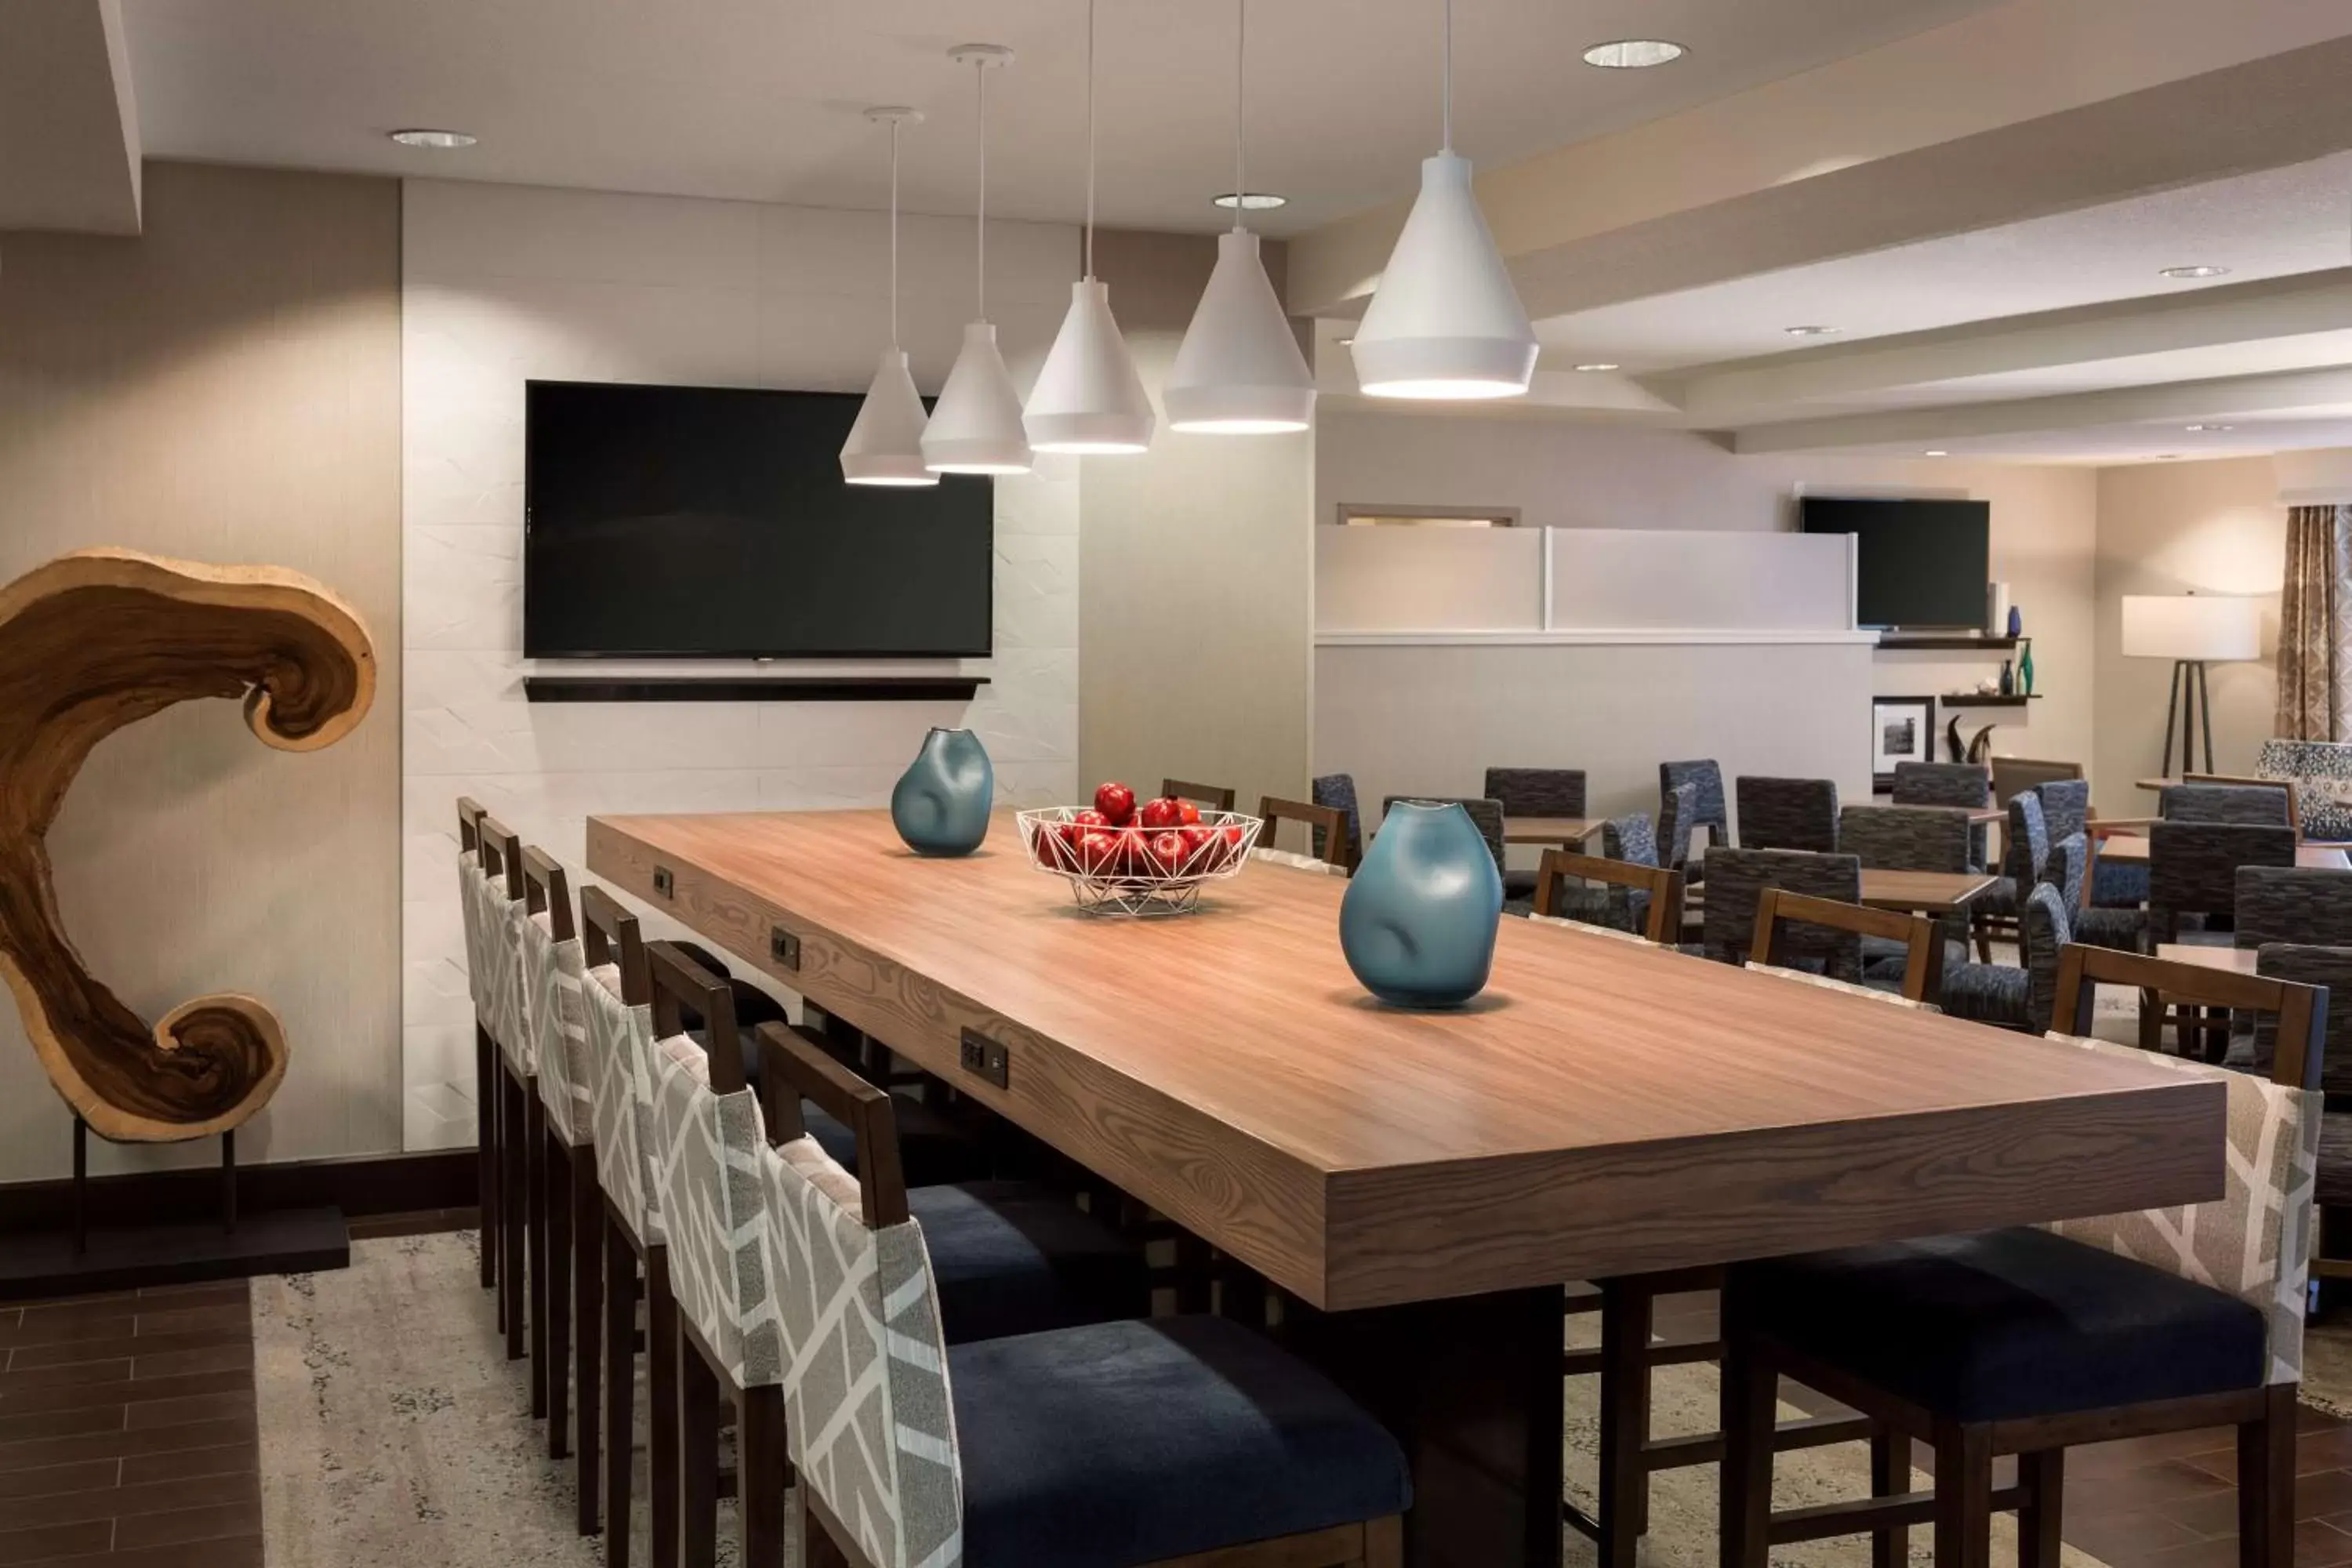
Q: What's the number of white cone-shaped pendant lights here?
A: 5